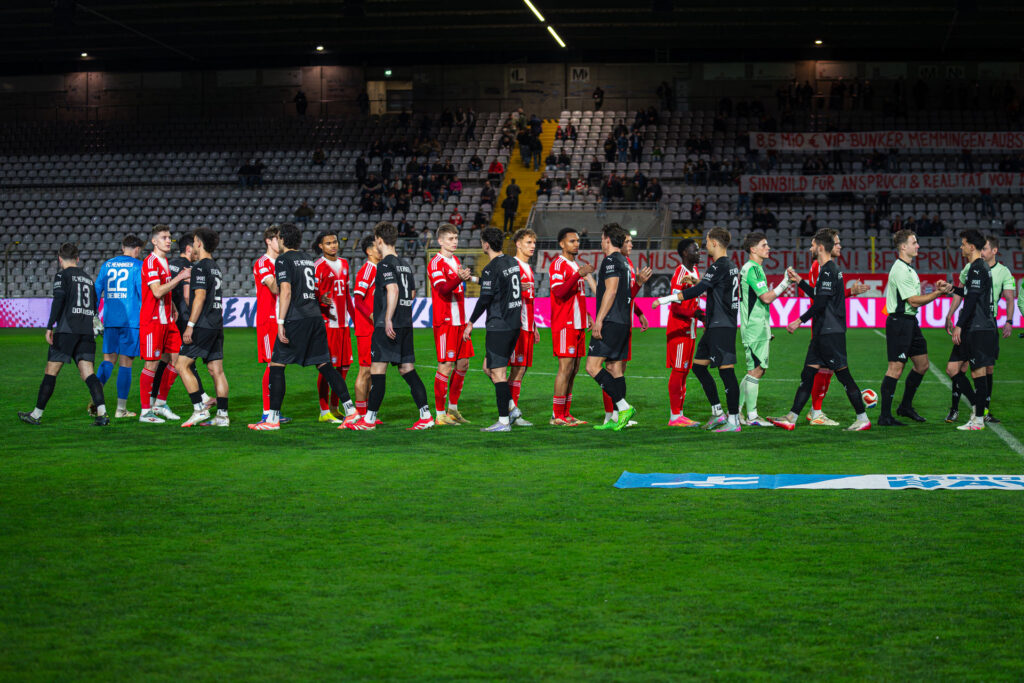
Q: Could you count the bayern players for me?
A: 11